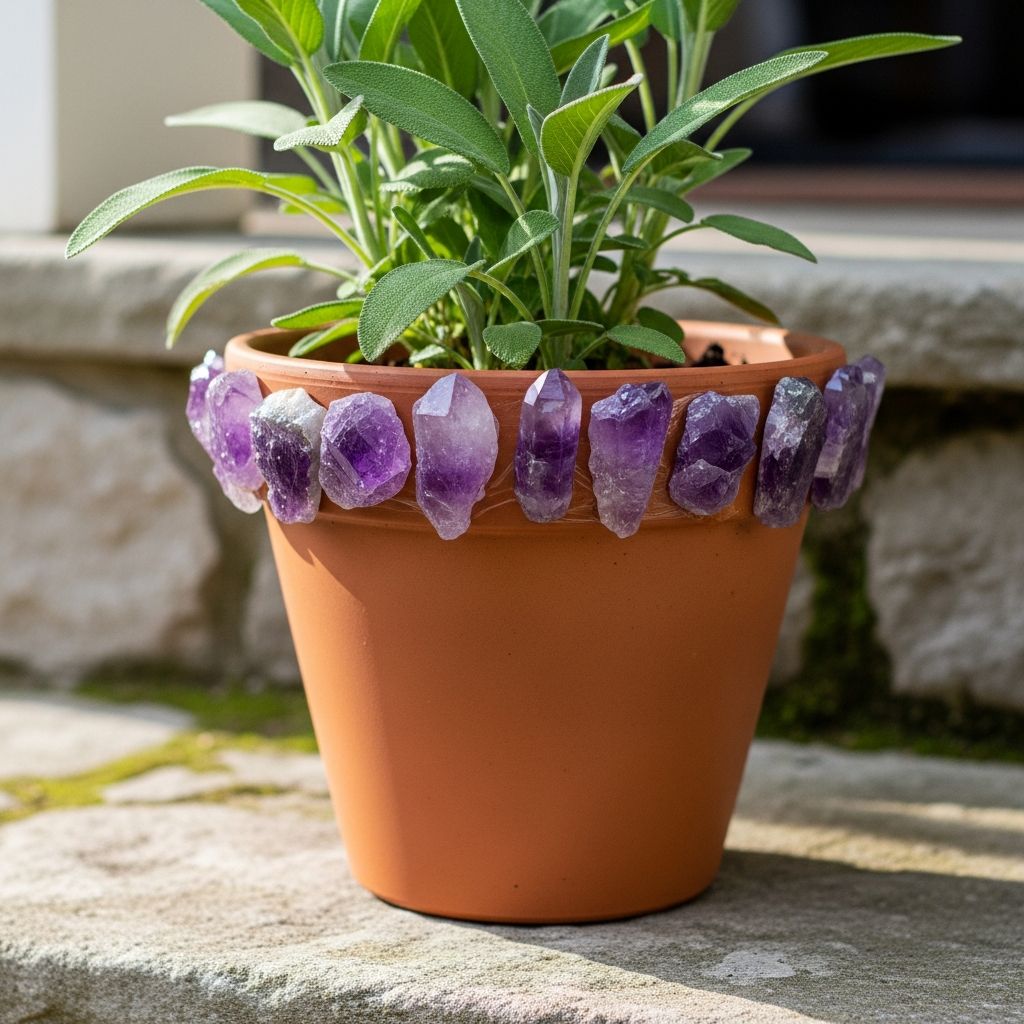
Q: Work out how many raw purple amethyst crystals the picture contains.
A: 11